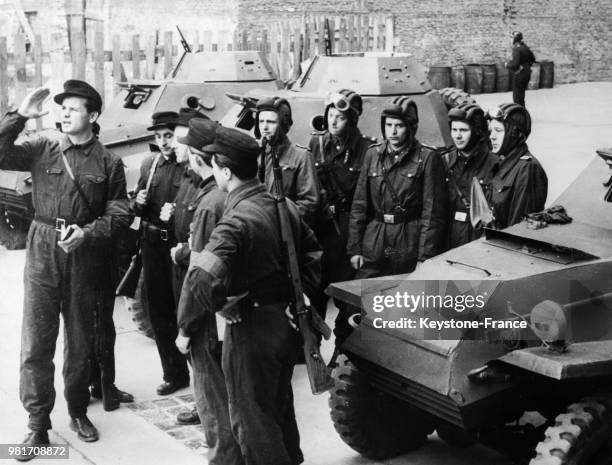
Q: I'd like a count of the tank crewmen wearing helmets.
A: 5